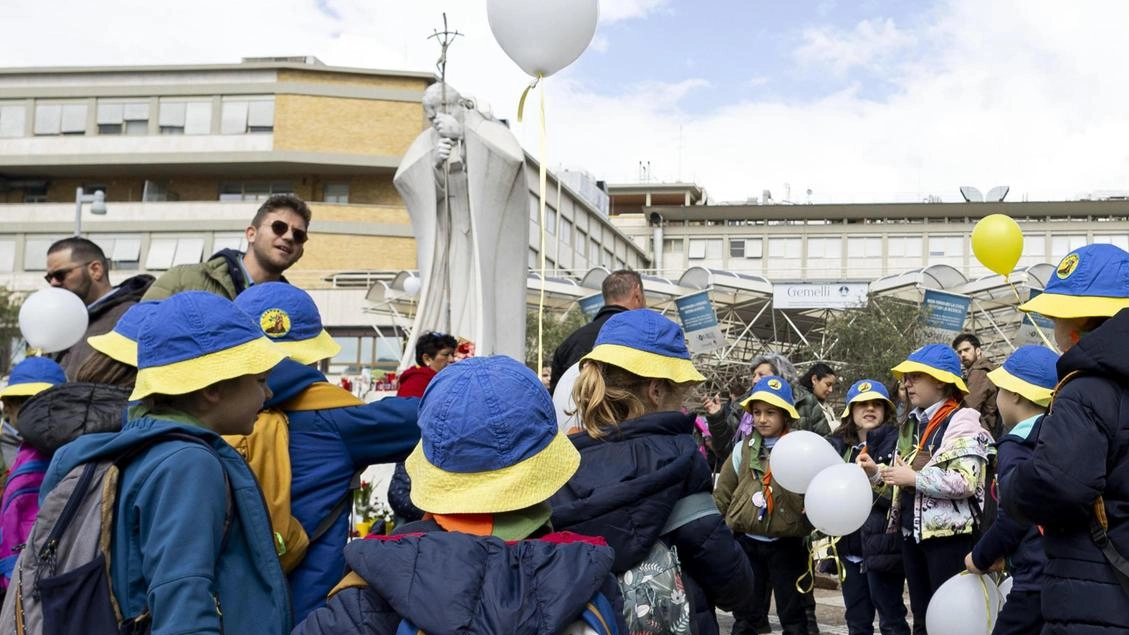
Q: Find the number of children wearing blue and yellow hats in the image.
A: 11